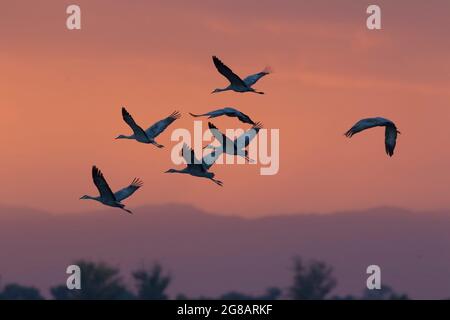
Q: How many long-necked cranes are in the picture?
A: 7